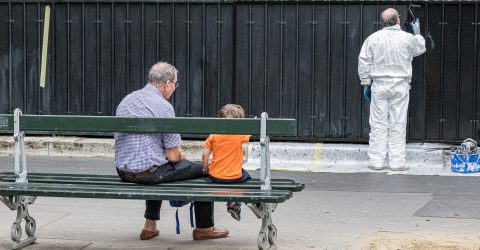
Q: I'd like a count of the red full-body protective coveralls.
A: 0